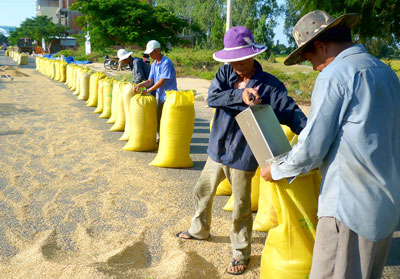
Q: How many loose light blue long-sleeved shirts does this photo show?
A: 1